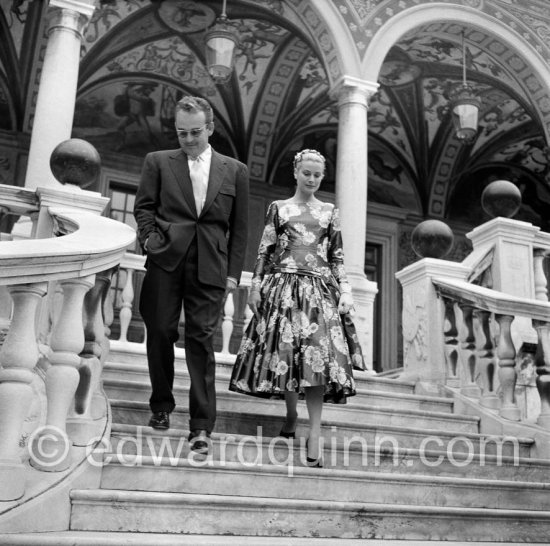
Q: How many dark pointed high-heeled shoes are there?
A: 2